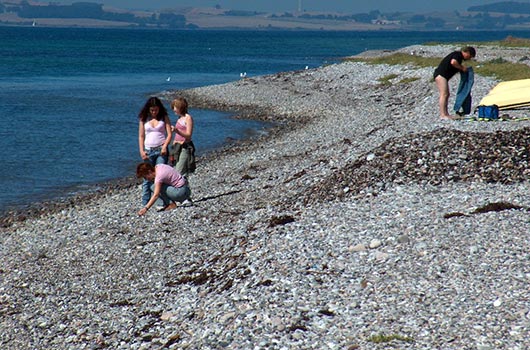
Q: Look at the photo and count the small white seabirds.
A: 4